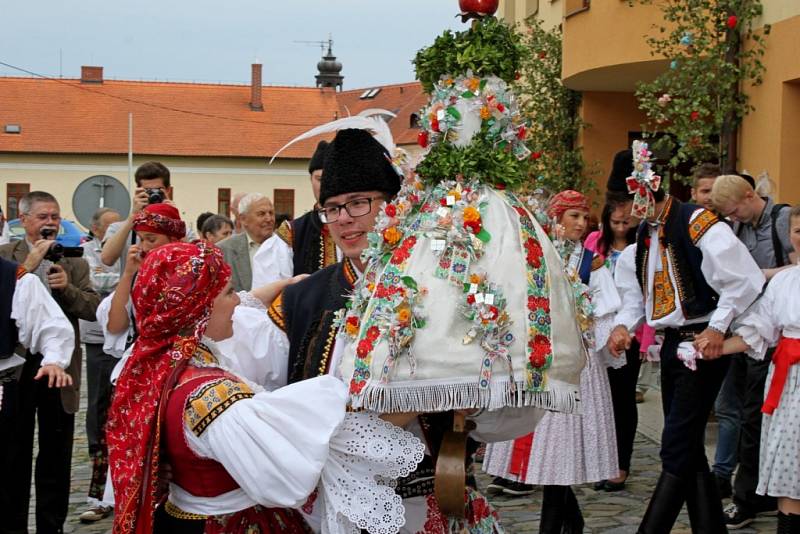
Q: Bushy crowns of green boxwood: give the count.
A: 2